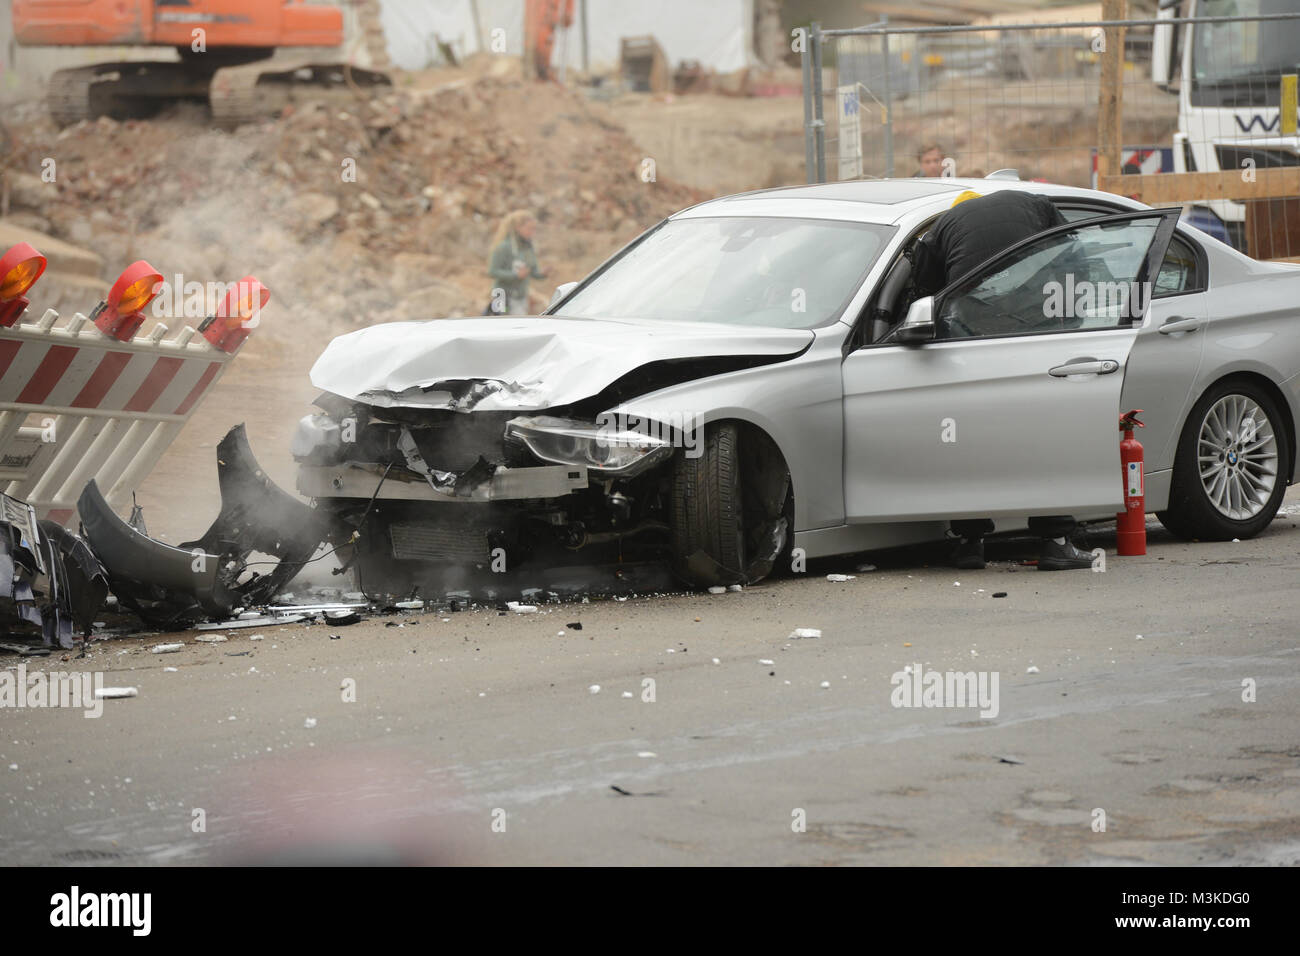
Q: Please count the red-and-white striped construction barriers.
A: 1